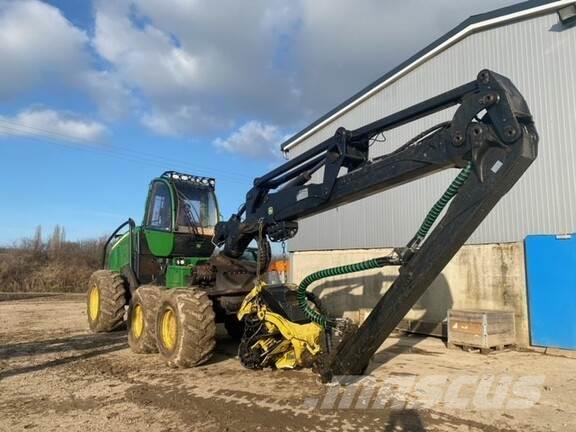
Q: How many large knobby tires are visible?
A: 3